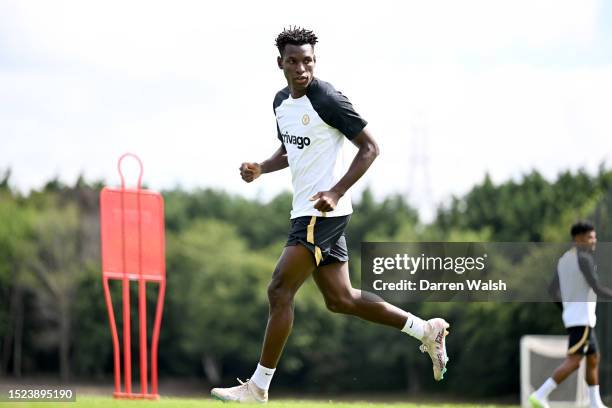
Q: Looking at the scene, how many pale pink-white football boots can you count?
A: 2